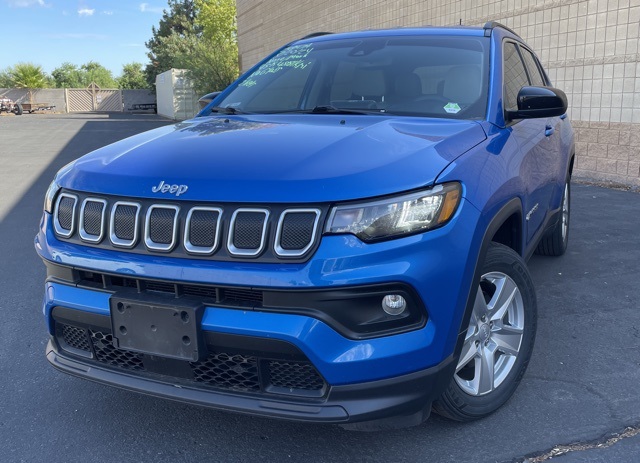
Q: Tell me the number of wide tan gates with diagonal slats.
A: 1